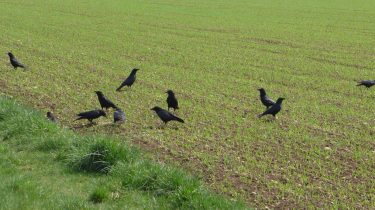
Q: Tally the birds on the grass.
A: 11